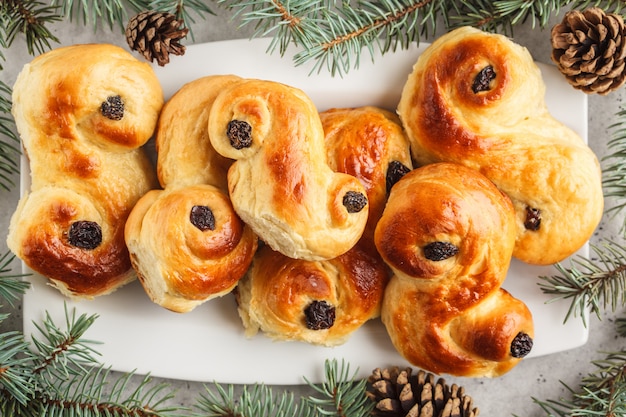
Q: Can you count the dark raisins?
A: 11